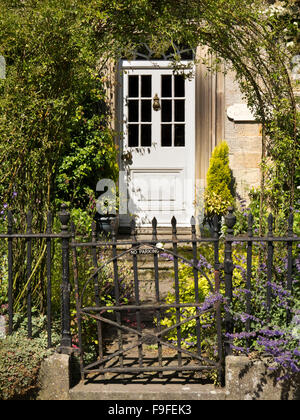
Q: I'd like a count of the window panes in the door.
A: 12